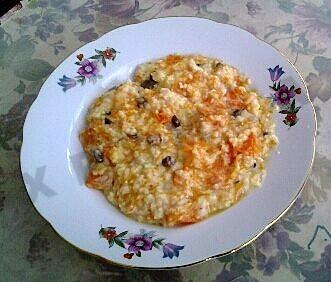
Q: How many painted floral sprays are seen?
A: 3